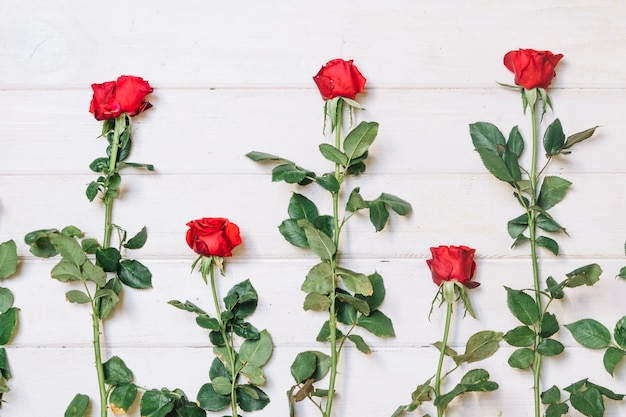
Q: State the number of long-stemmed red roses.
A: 5